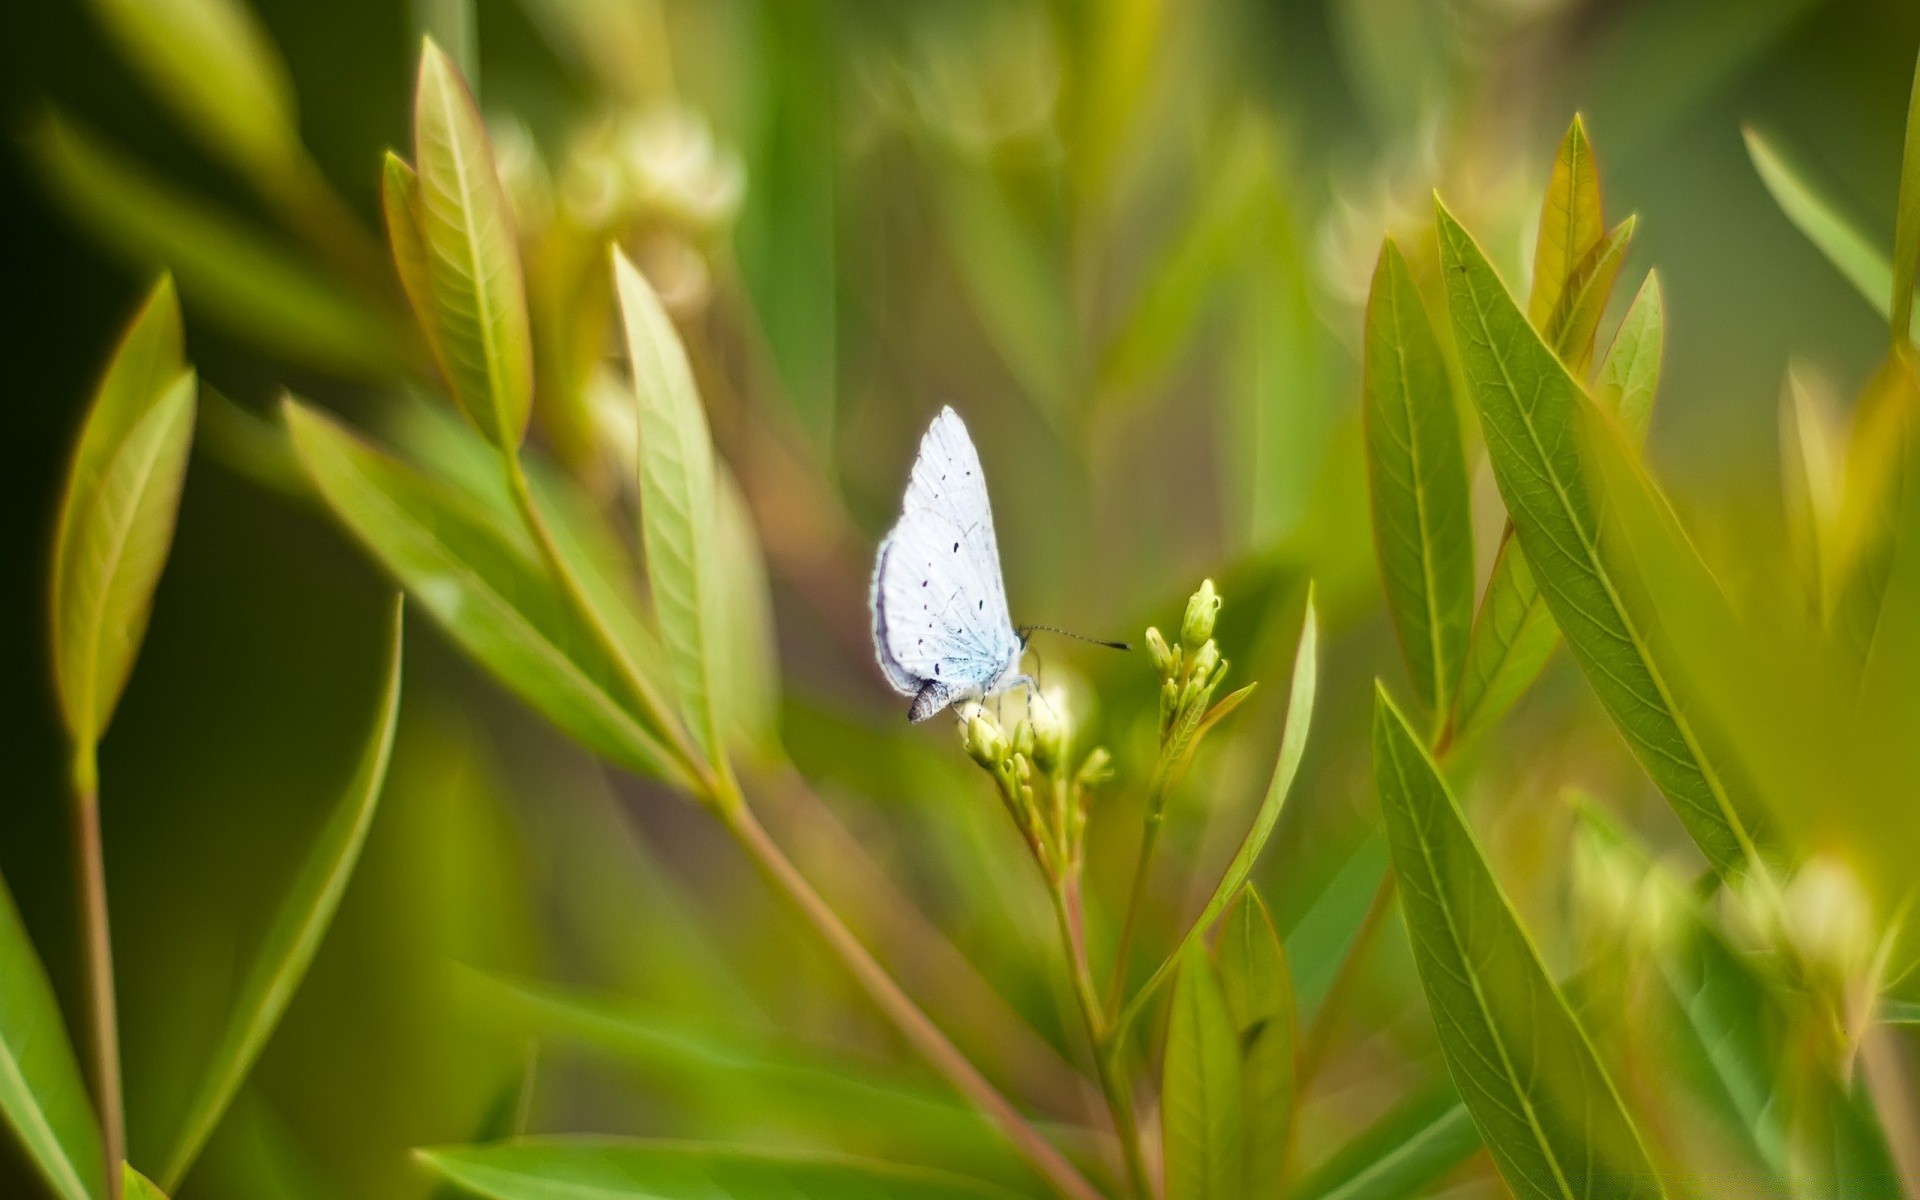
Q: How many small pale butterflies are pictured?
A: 1